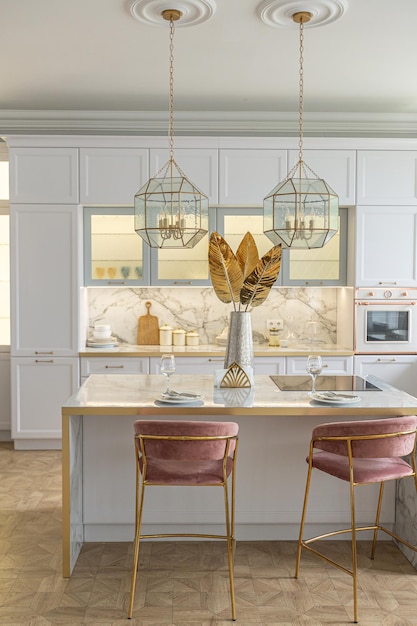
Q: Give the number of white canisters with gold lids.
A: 3